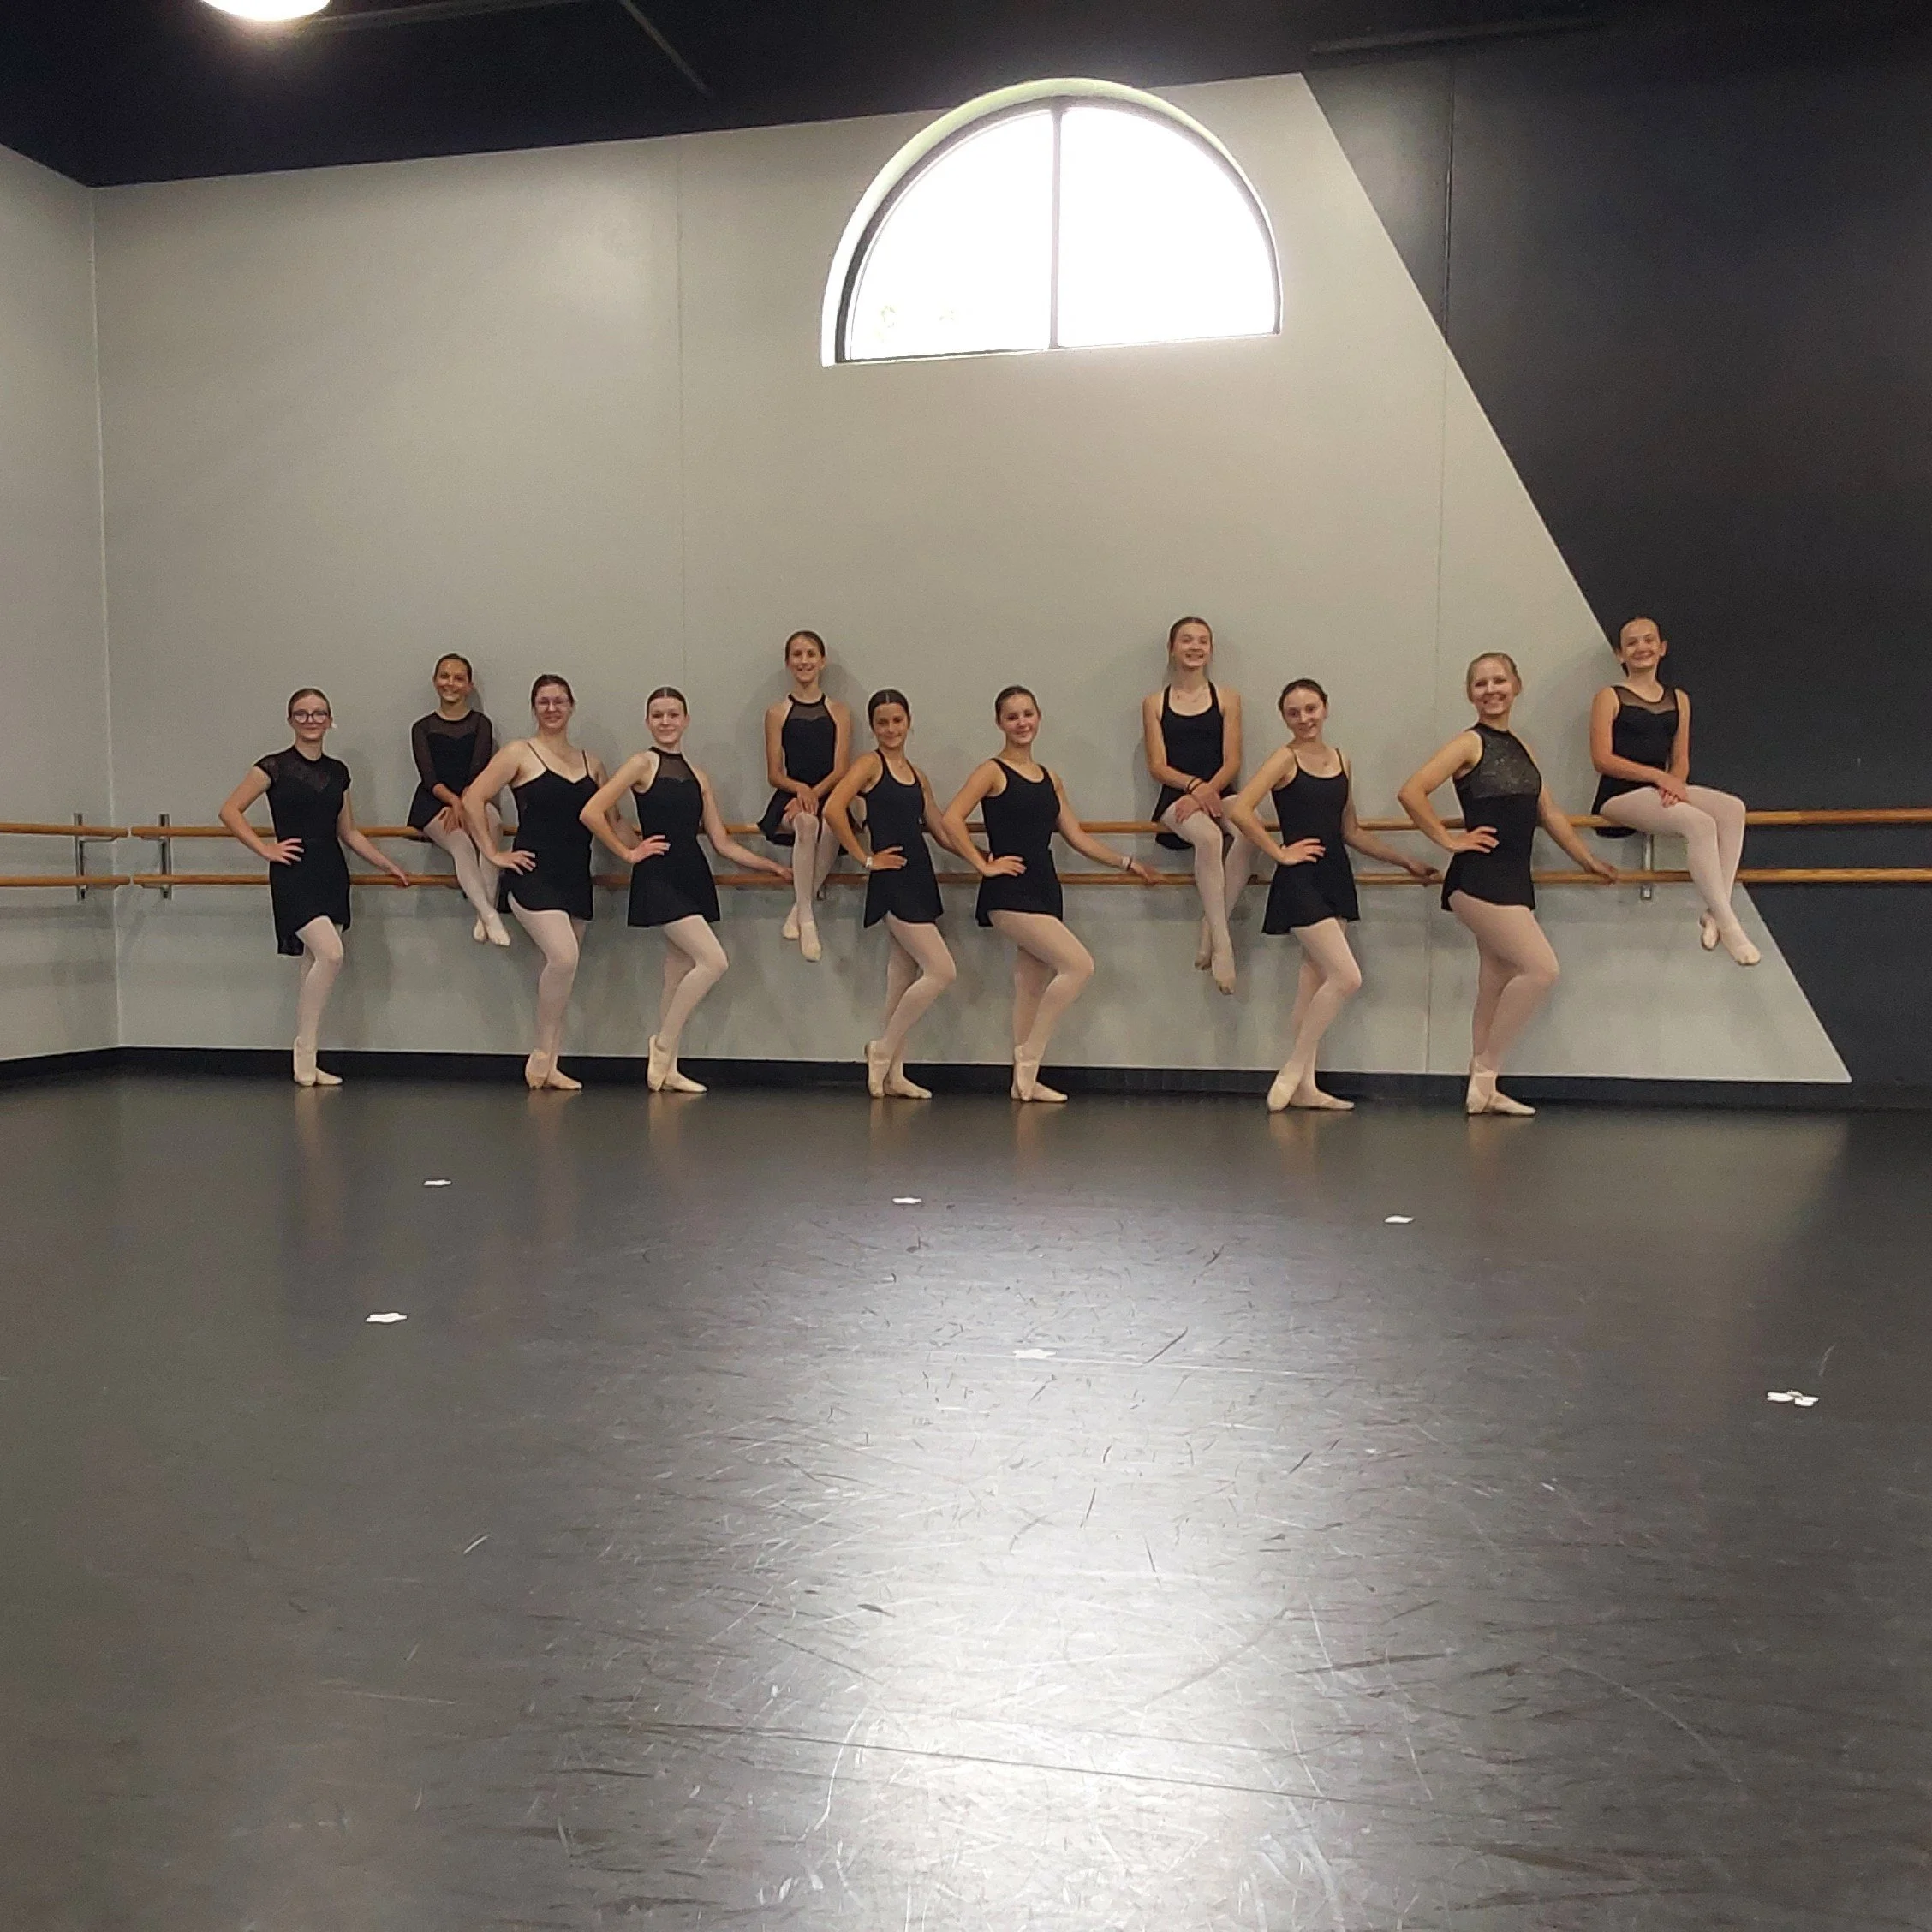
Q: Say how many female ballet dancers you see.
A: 11